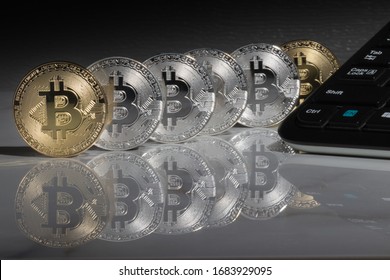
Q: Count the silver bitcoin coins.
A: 4